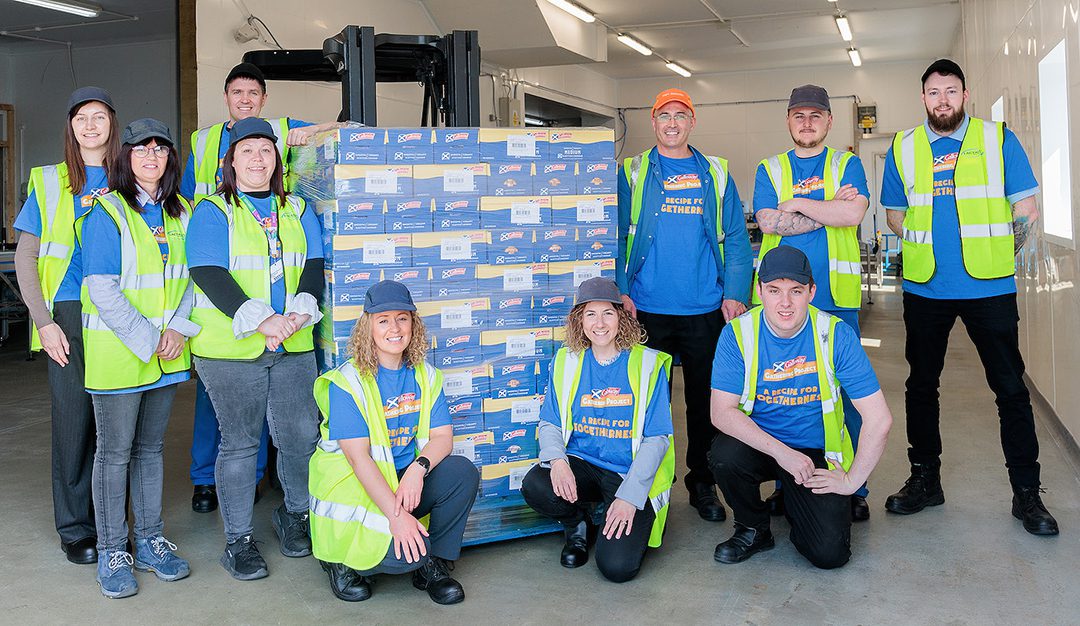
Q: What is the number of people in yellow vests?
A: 10